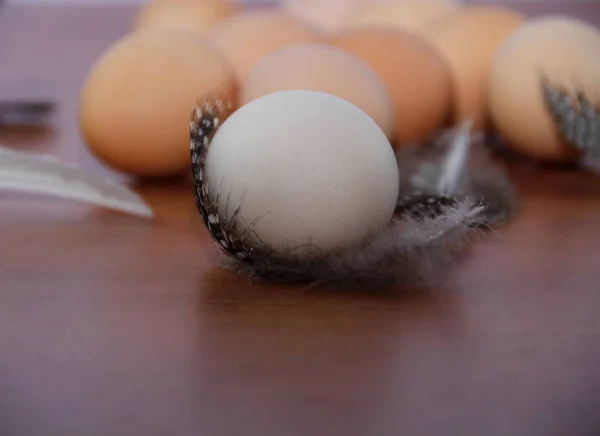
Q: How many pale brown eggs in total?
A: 9